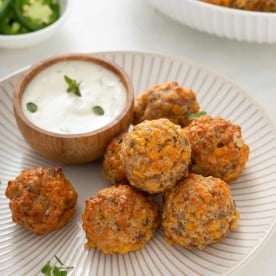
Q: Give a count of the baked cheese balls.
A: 7